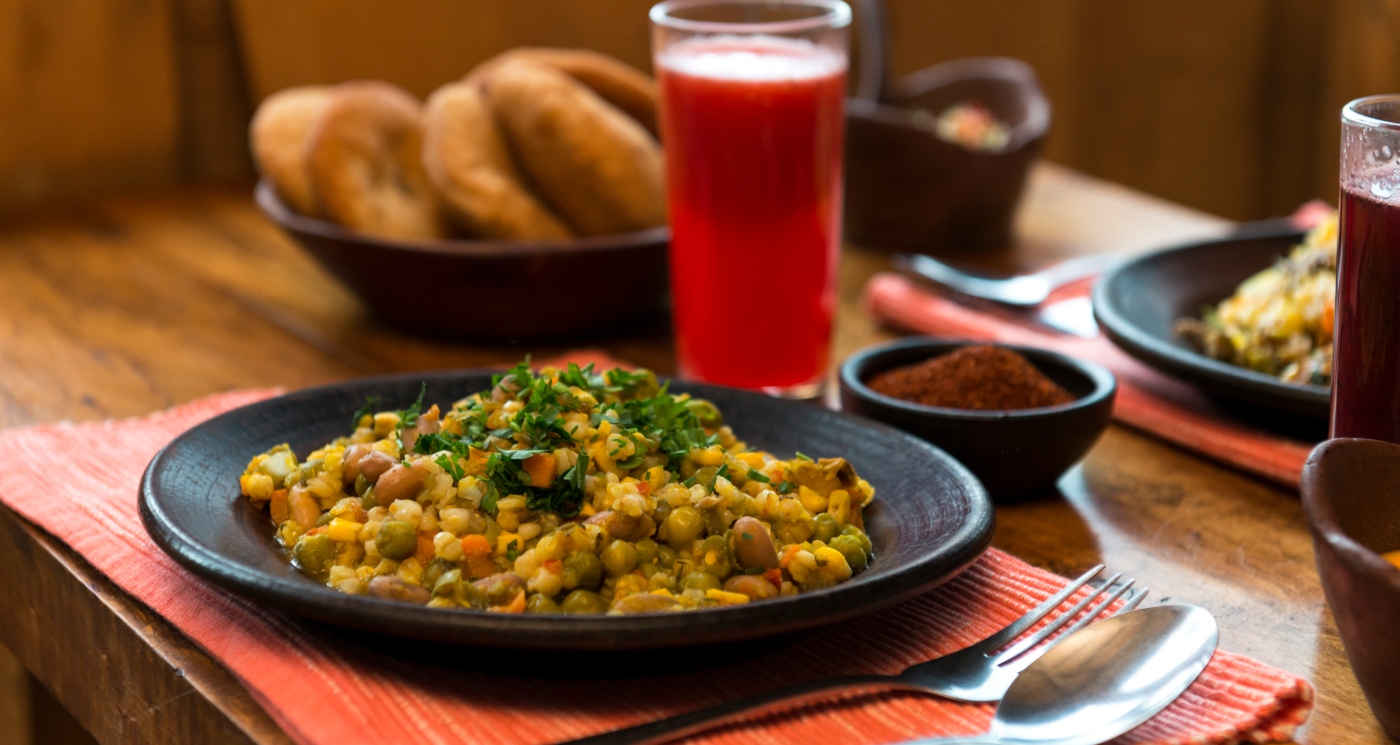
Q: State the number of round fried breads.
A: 5